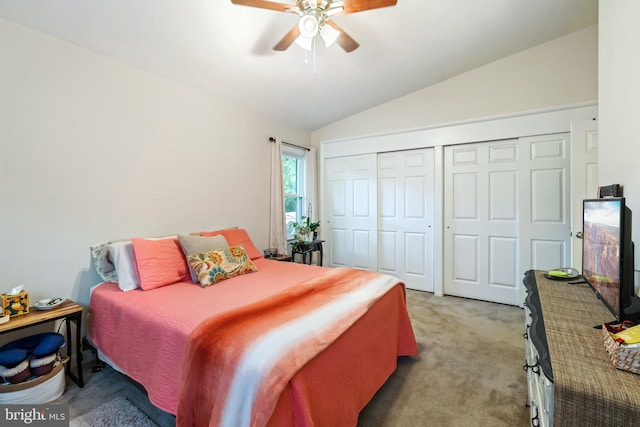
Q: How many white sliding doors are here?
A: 4